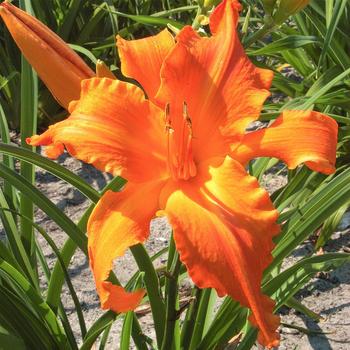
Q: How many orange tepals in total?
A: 6